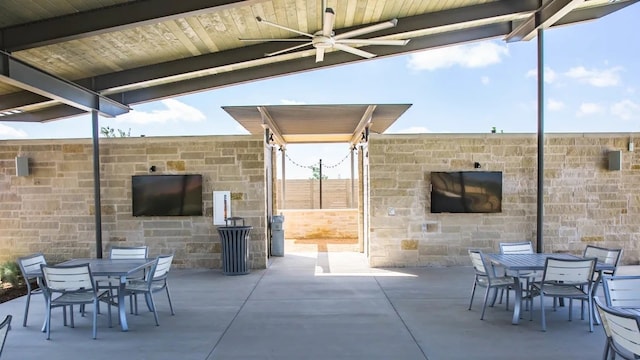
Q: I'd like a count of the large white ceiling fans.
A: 1